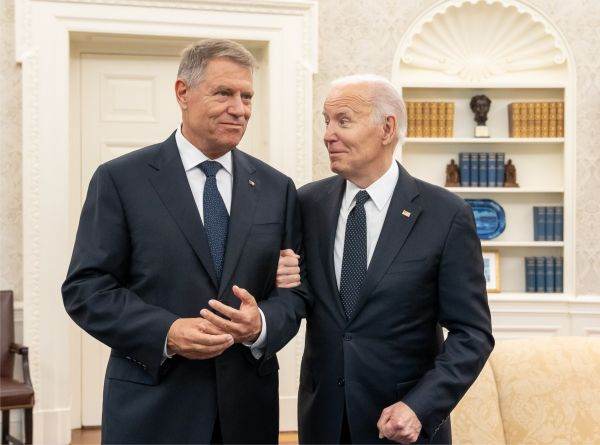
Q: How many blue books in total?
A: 12